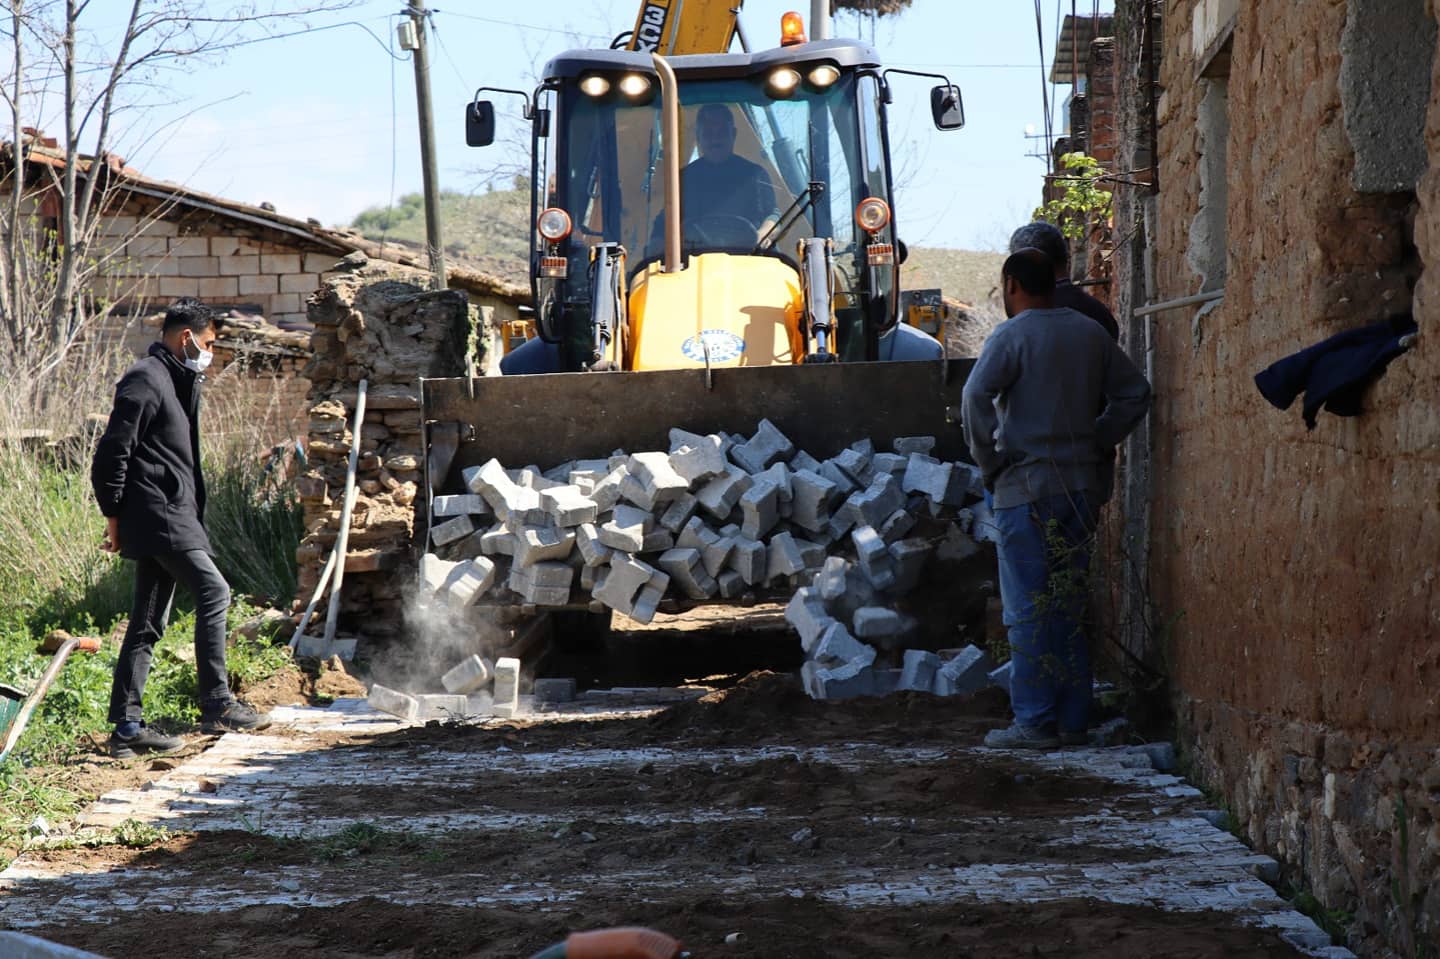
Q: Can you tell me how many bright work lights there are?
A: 4